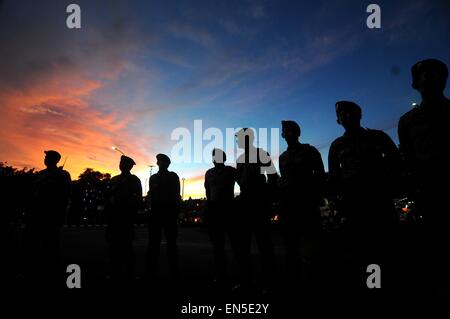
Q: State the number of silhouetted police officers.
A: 8